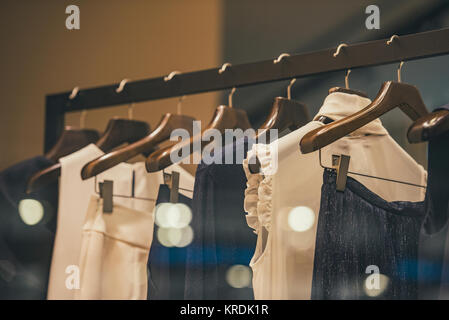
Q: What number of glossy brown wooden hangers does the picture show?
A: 8